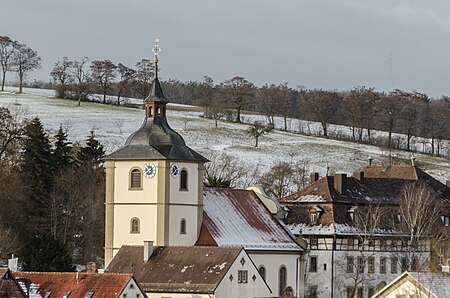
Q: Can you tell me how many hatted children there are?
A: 0